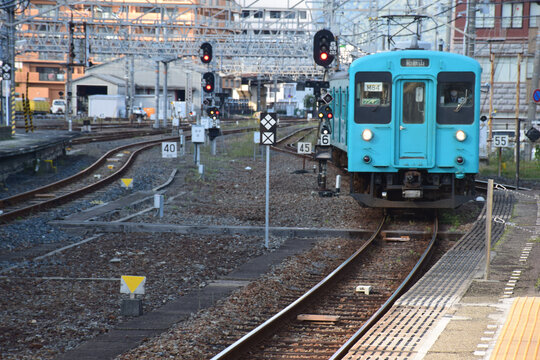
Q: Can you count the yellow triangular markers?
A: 2